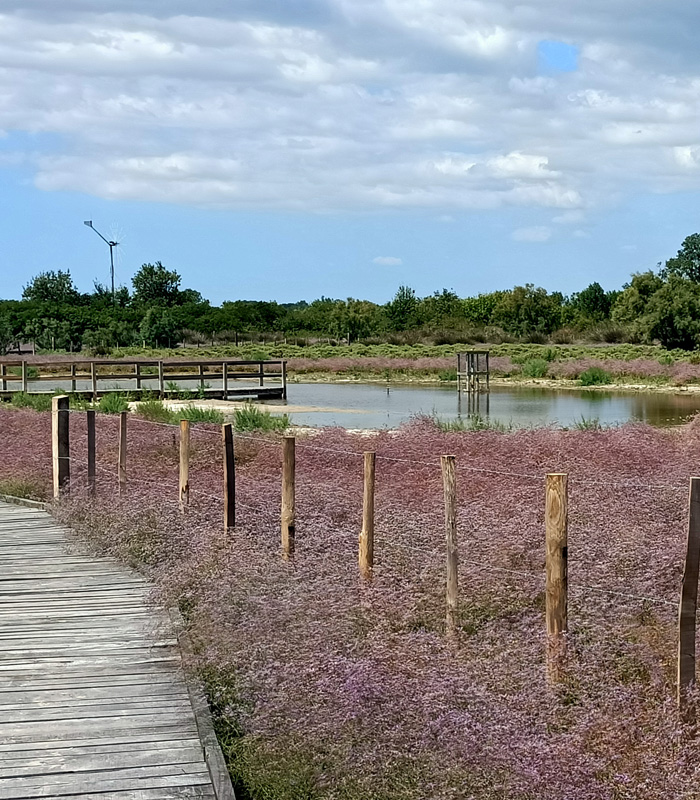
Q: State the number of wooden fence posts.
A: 10